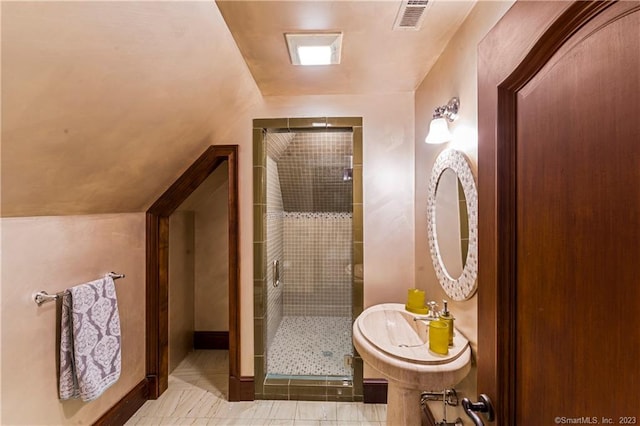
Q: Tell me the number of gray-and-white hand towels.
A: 1